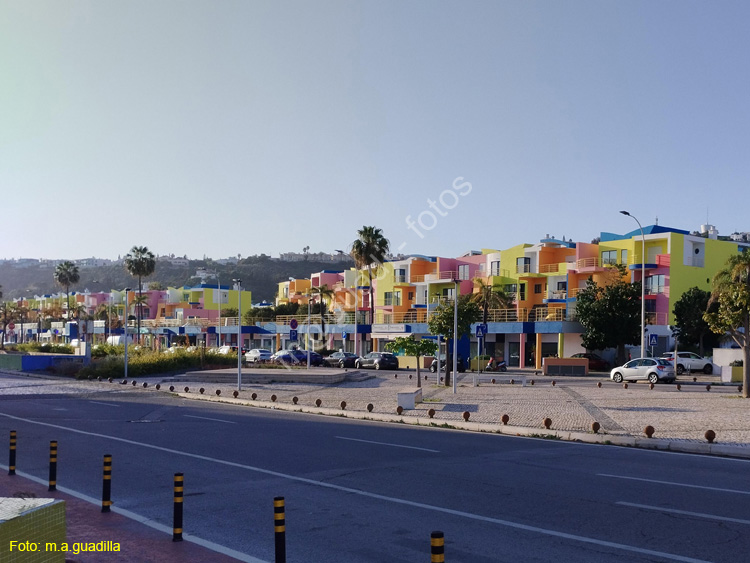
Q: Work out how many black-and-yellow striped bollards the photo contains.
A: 6